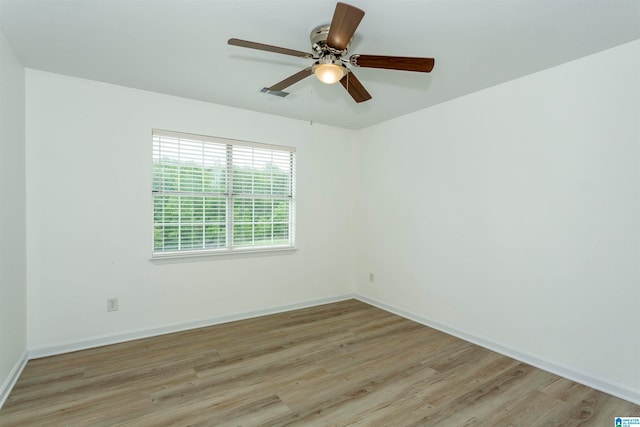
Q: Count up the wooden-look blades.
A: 5